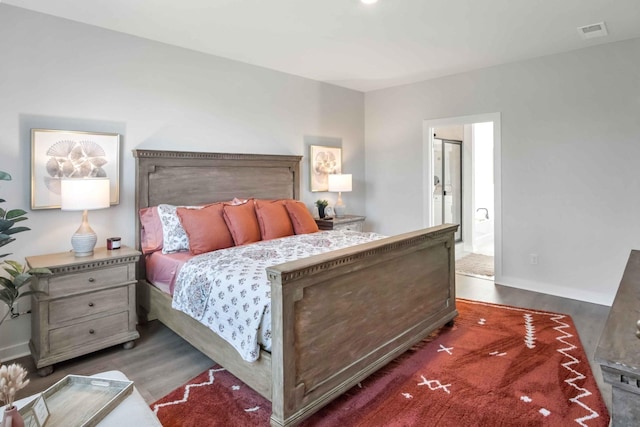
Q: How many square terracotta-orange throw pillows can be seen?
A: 4